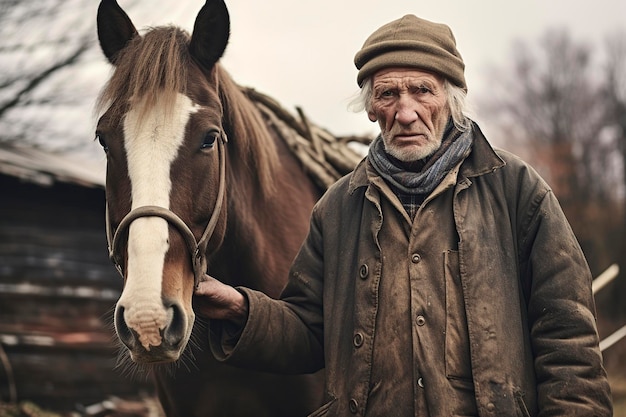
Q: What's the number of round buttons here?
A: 6